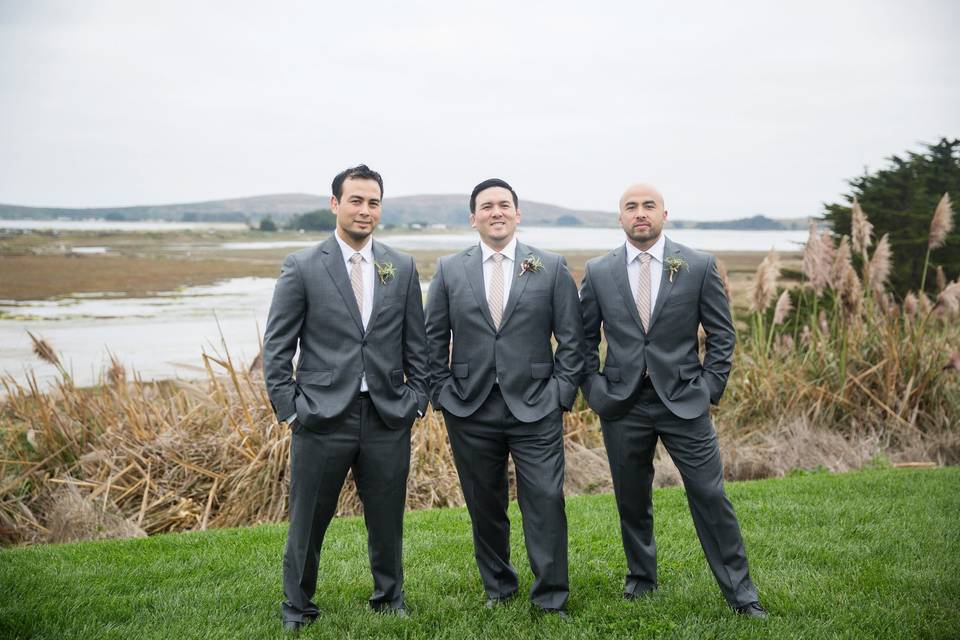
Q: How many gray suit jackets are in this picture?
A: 3